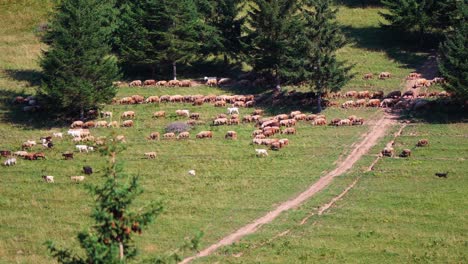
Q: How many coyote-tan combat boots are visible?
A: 0